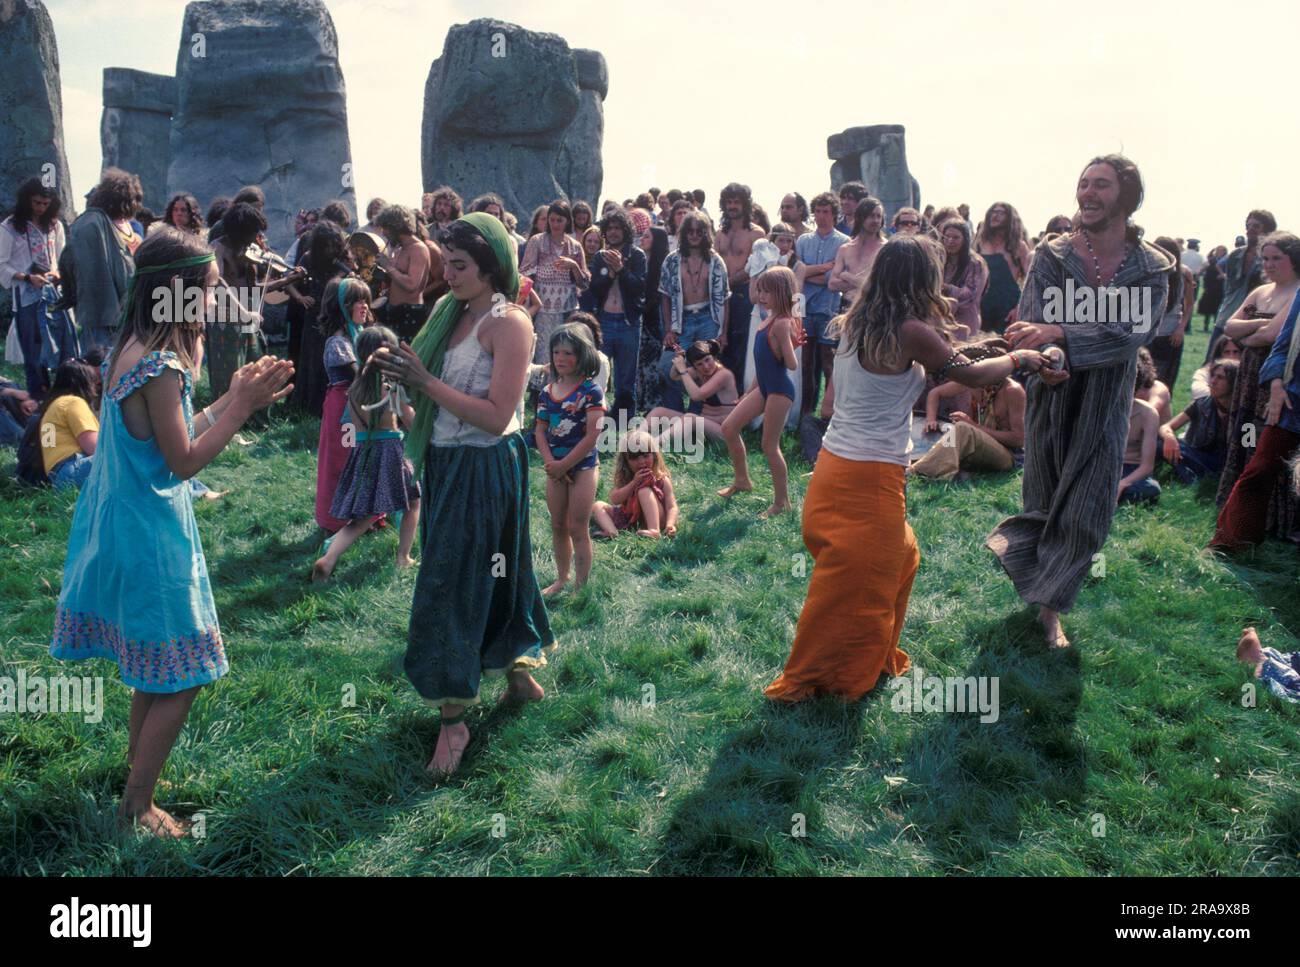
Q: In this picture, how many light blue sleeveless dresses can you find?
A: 1